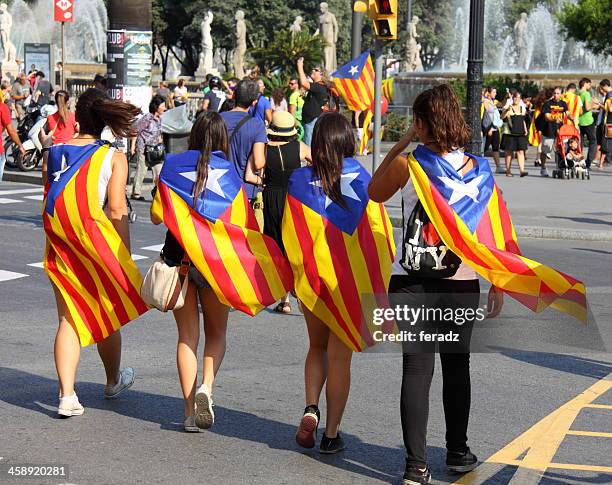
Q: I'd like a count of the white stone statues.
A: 7